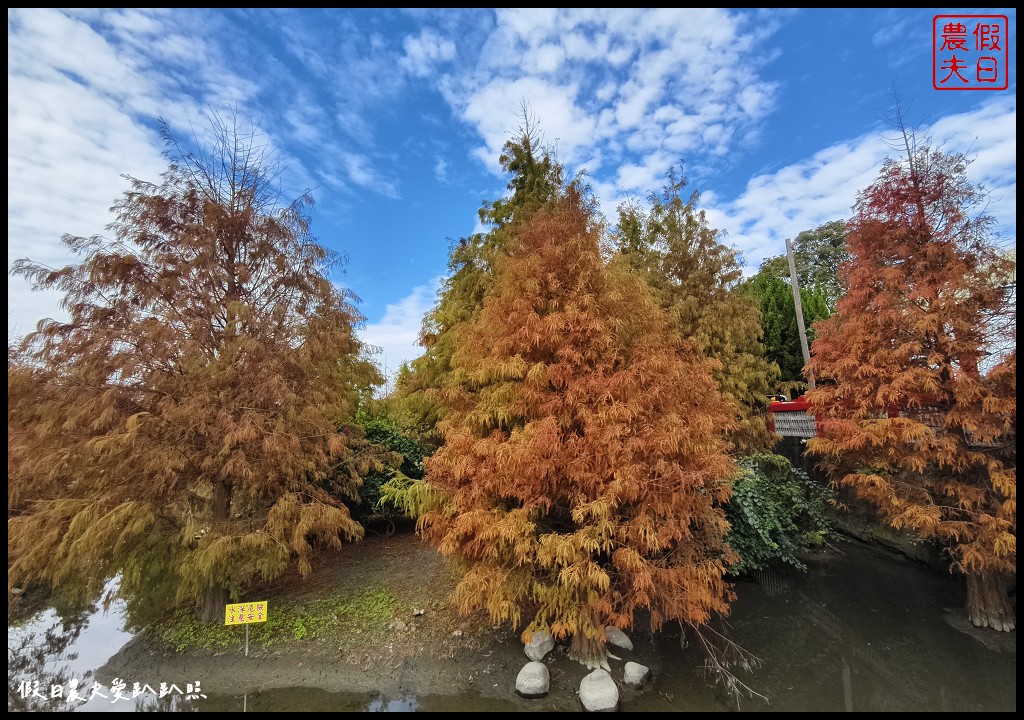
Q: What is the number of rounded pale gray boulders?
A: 5